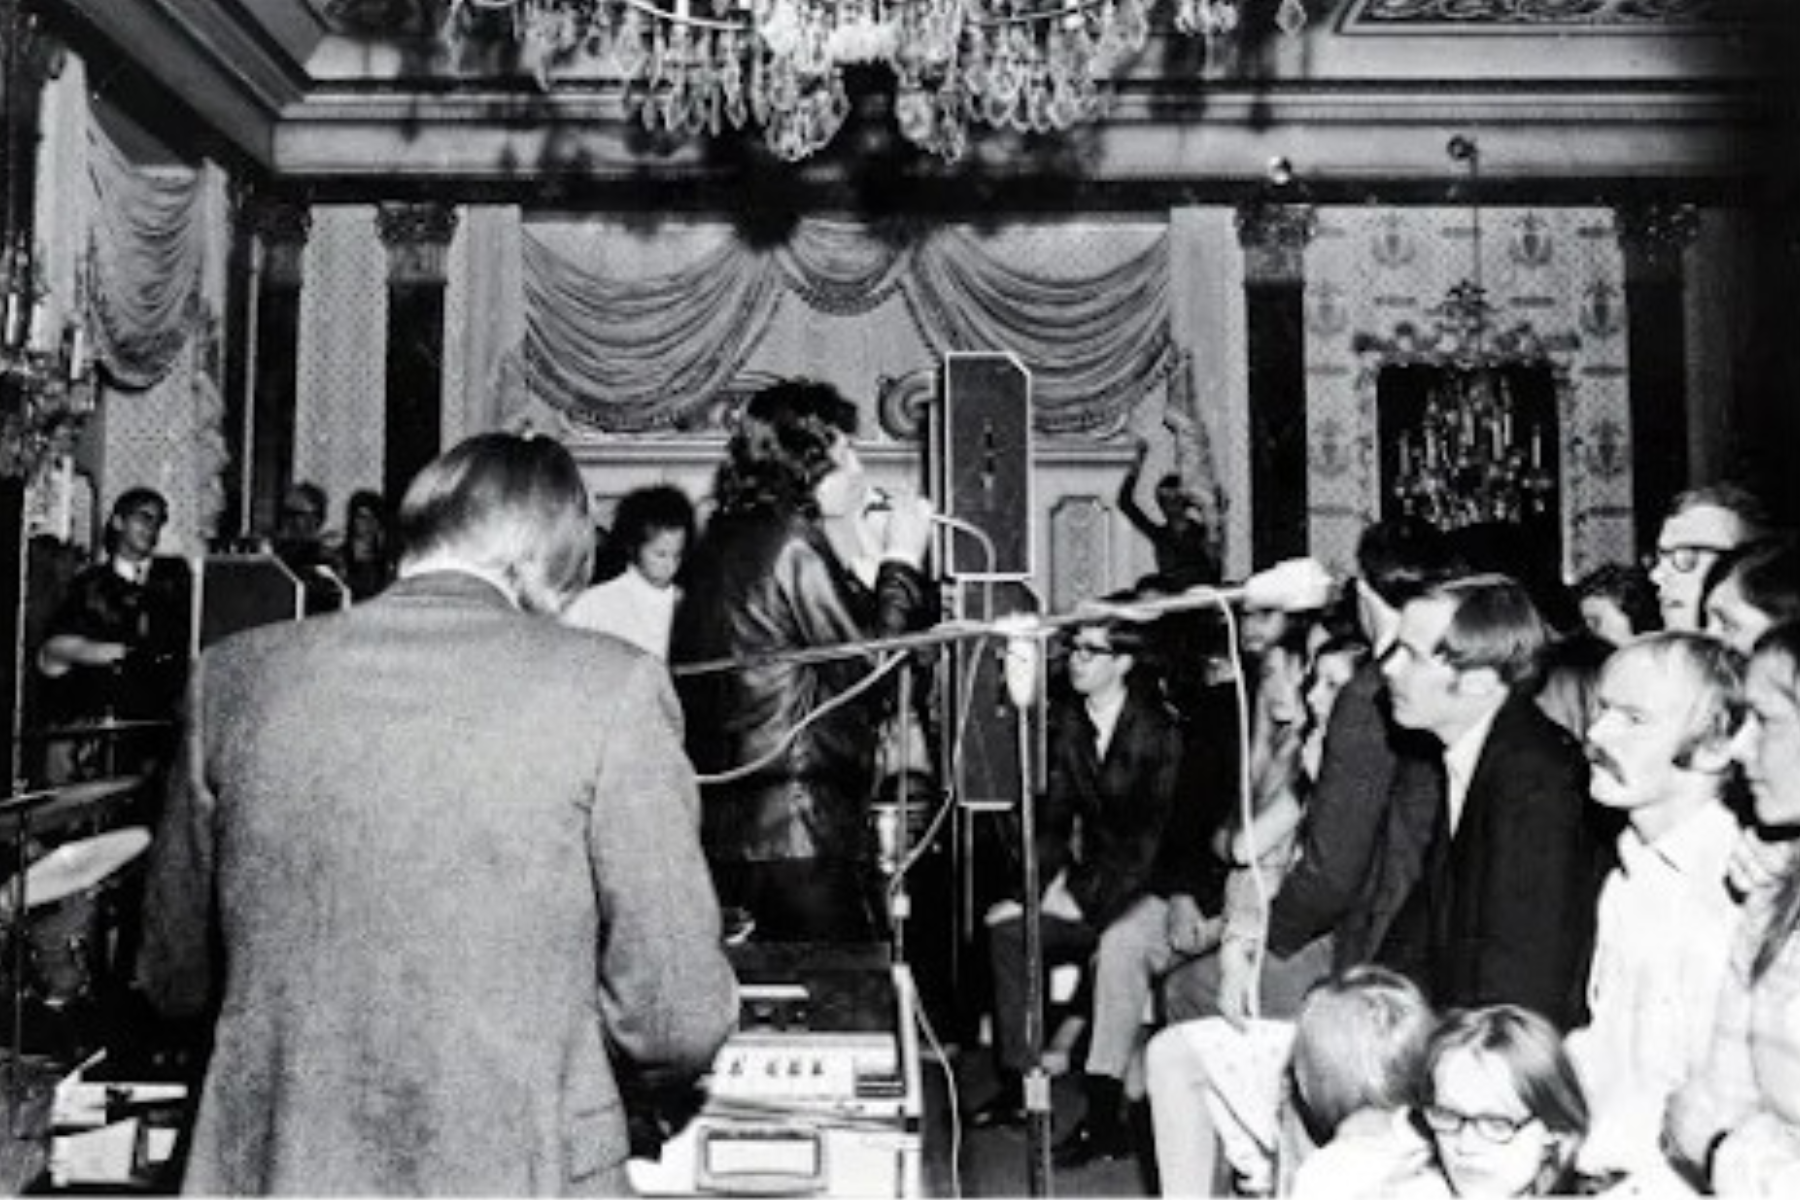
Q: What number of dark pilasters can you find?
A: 4